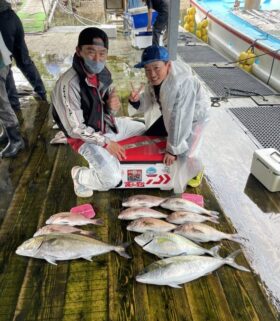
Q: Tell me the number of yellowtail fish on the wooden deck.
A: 3